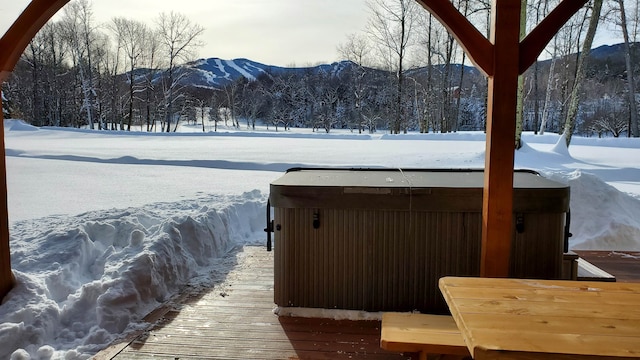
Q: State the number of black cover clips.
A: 2